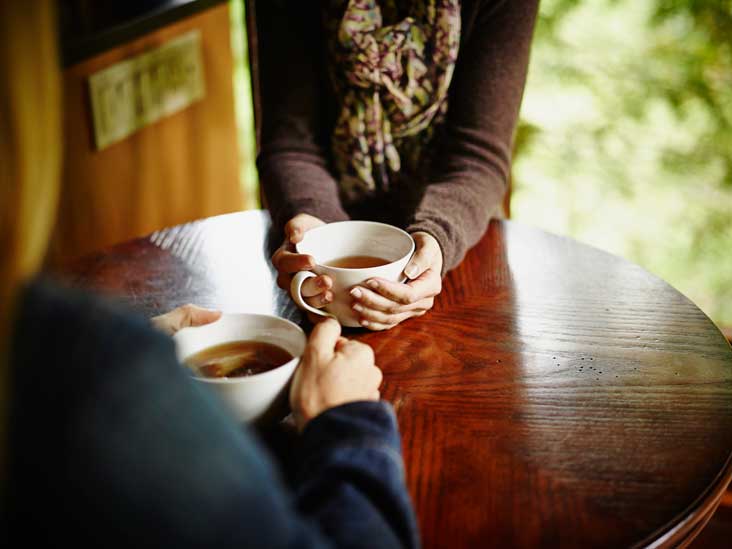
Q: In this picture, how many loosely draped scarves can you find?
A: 1